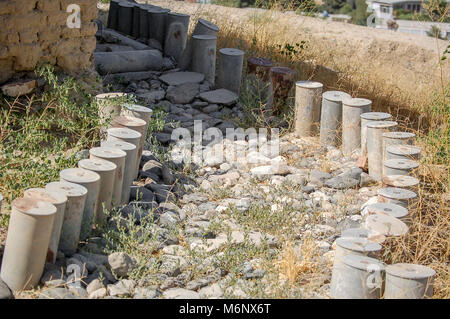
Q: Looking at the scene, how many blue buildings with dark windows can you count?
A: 0